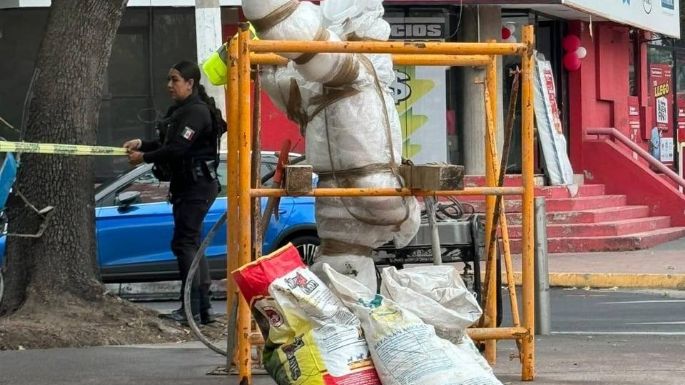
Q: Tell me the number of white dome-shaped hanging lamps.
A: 0